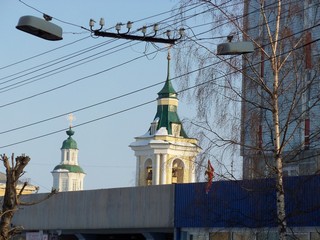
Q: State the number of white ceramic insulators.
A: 8